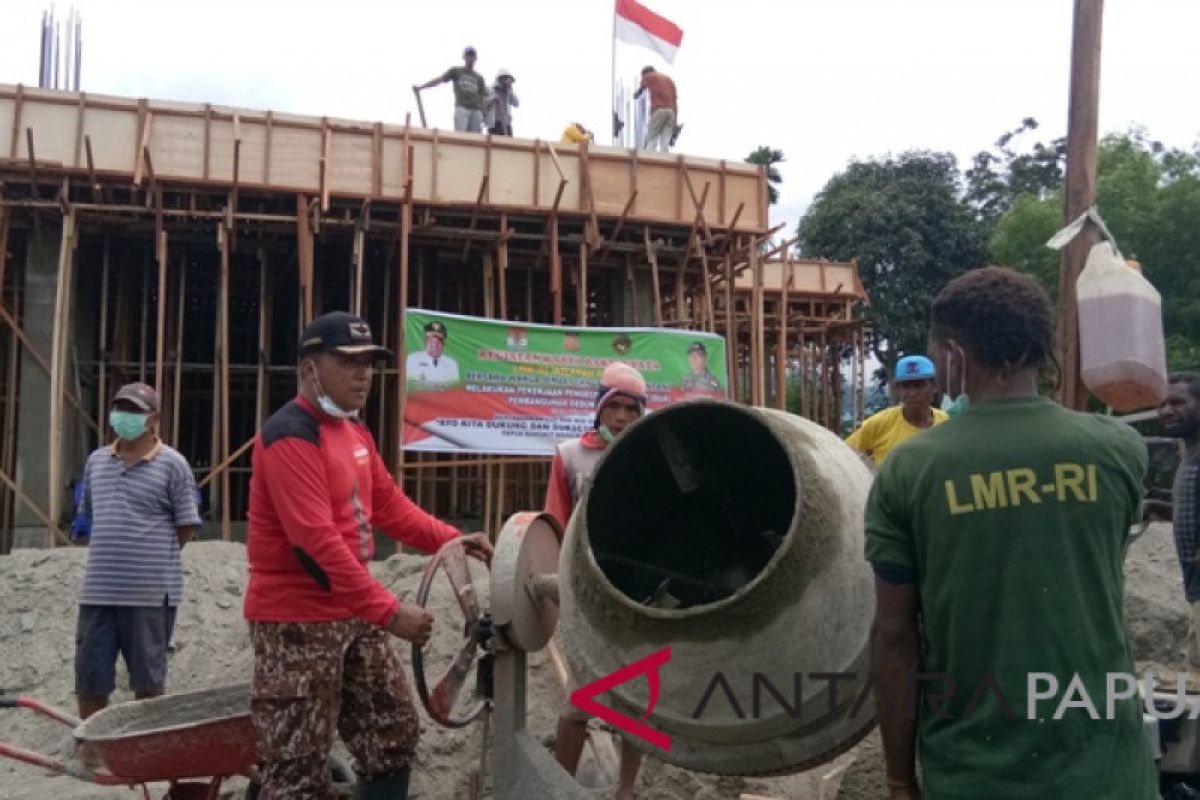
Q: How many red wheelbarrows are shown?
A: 1